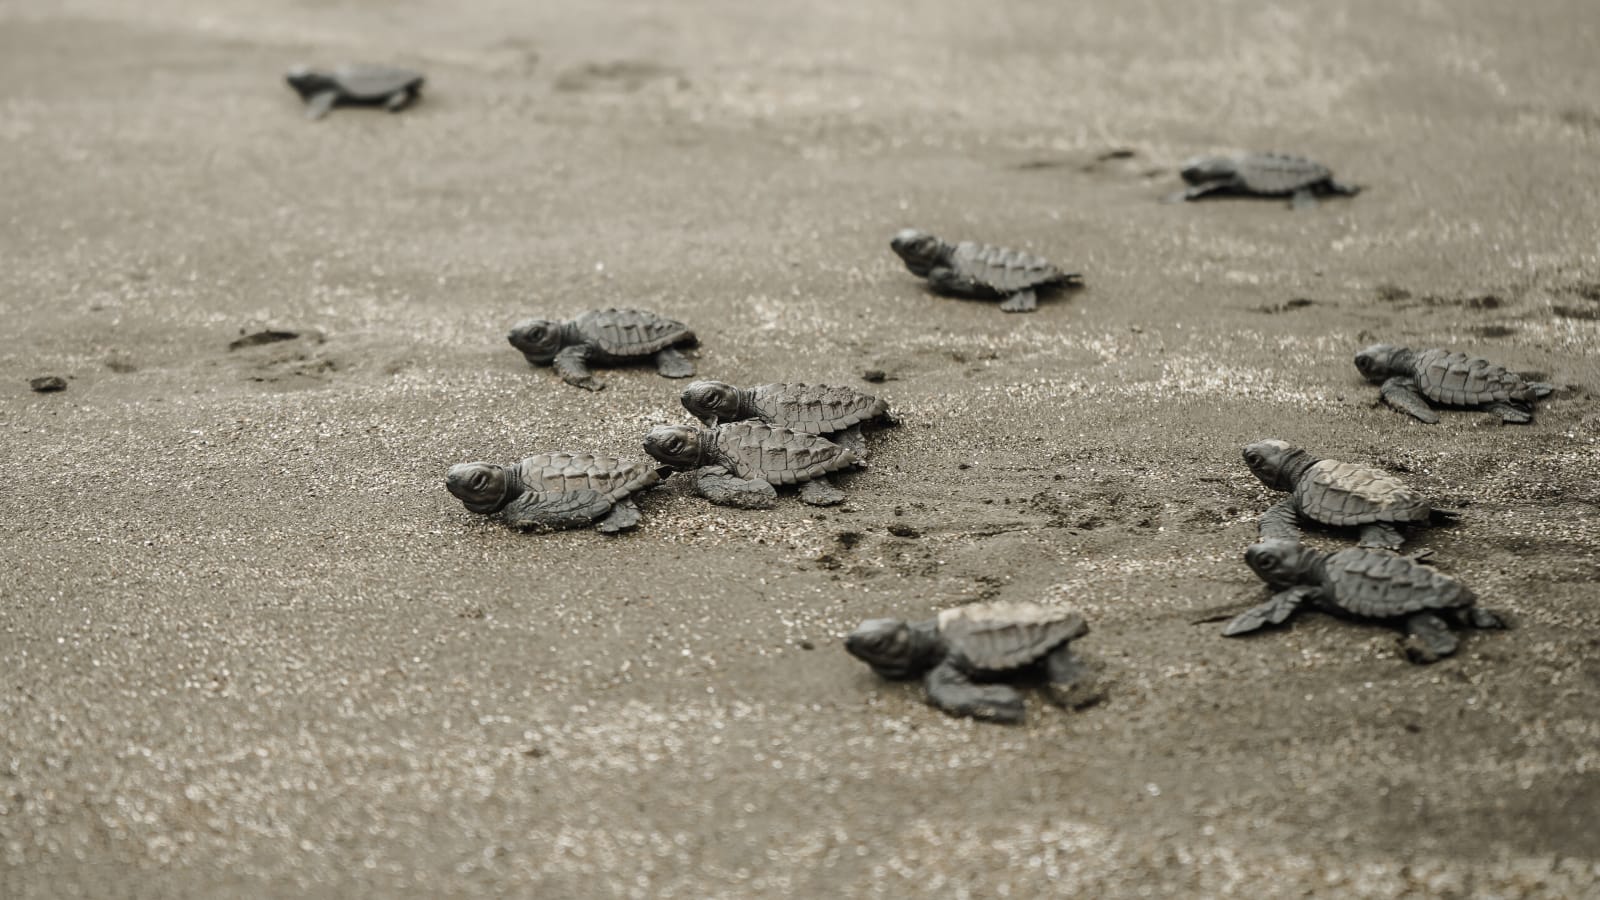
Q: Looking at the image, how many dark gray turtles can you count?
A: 11